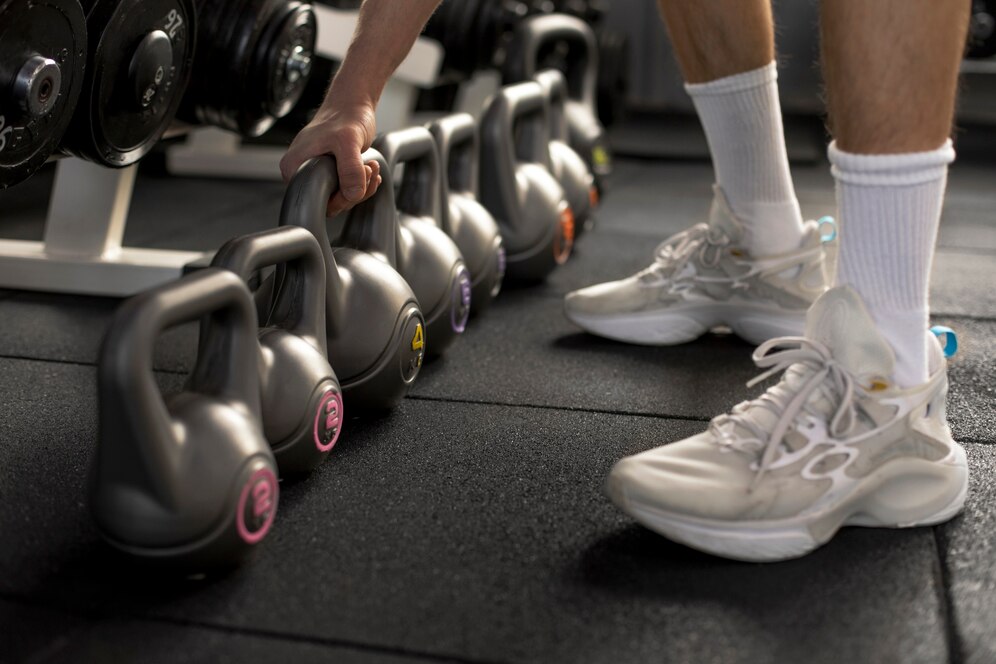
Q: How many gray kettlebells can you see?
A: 8